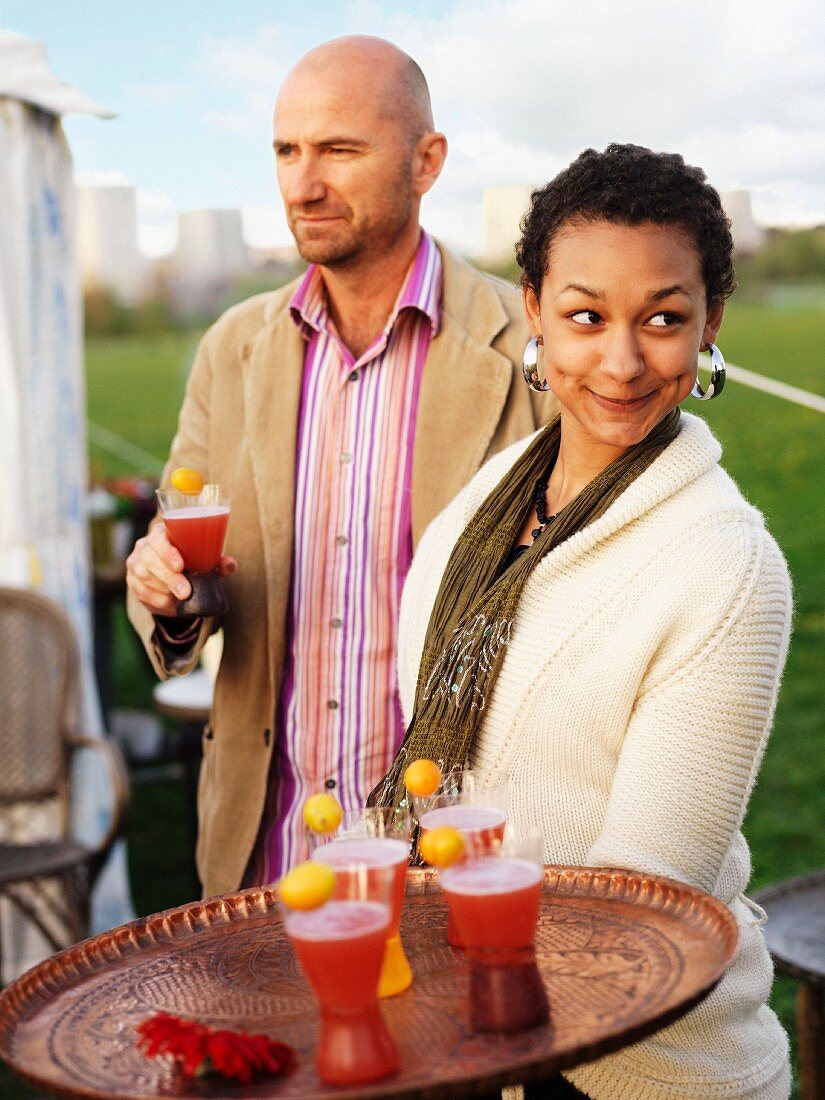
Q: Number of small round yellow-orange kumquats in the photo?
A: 5